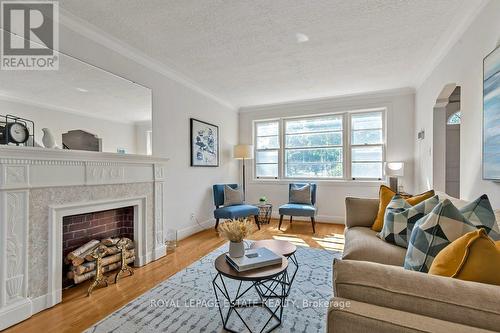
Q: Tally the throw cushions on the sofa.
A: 4